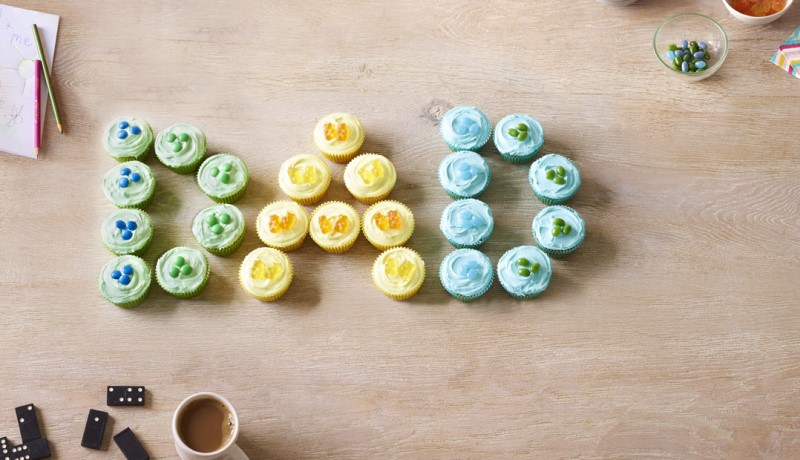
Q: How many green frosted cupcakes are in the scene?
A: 8